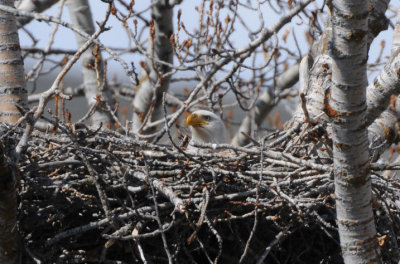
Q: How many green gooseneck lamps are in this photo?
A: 0